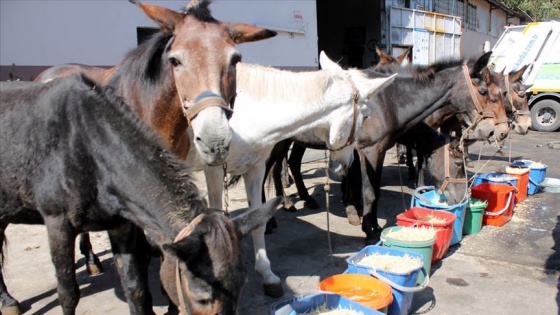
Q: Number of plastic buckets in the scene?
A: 11